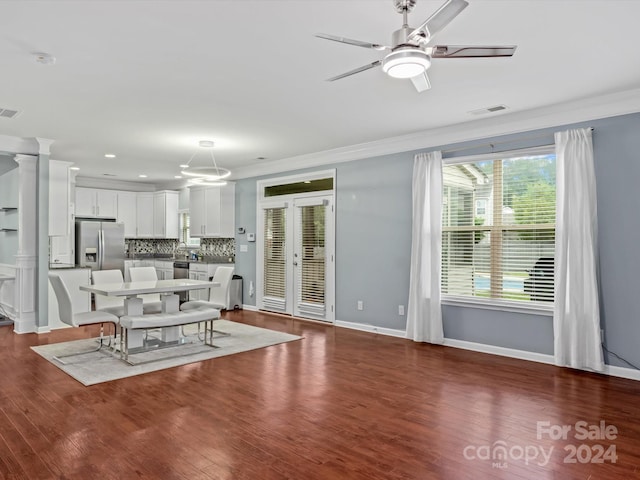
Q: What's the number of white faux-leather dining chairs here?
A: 4